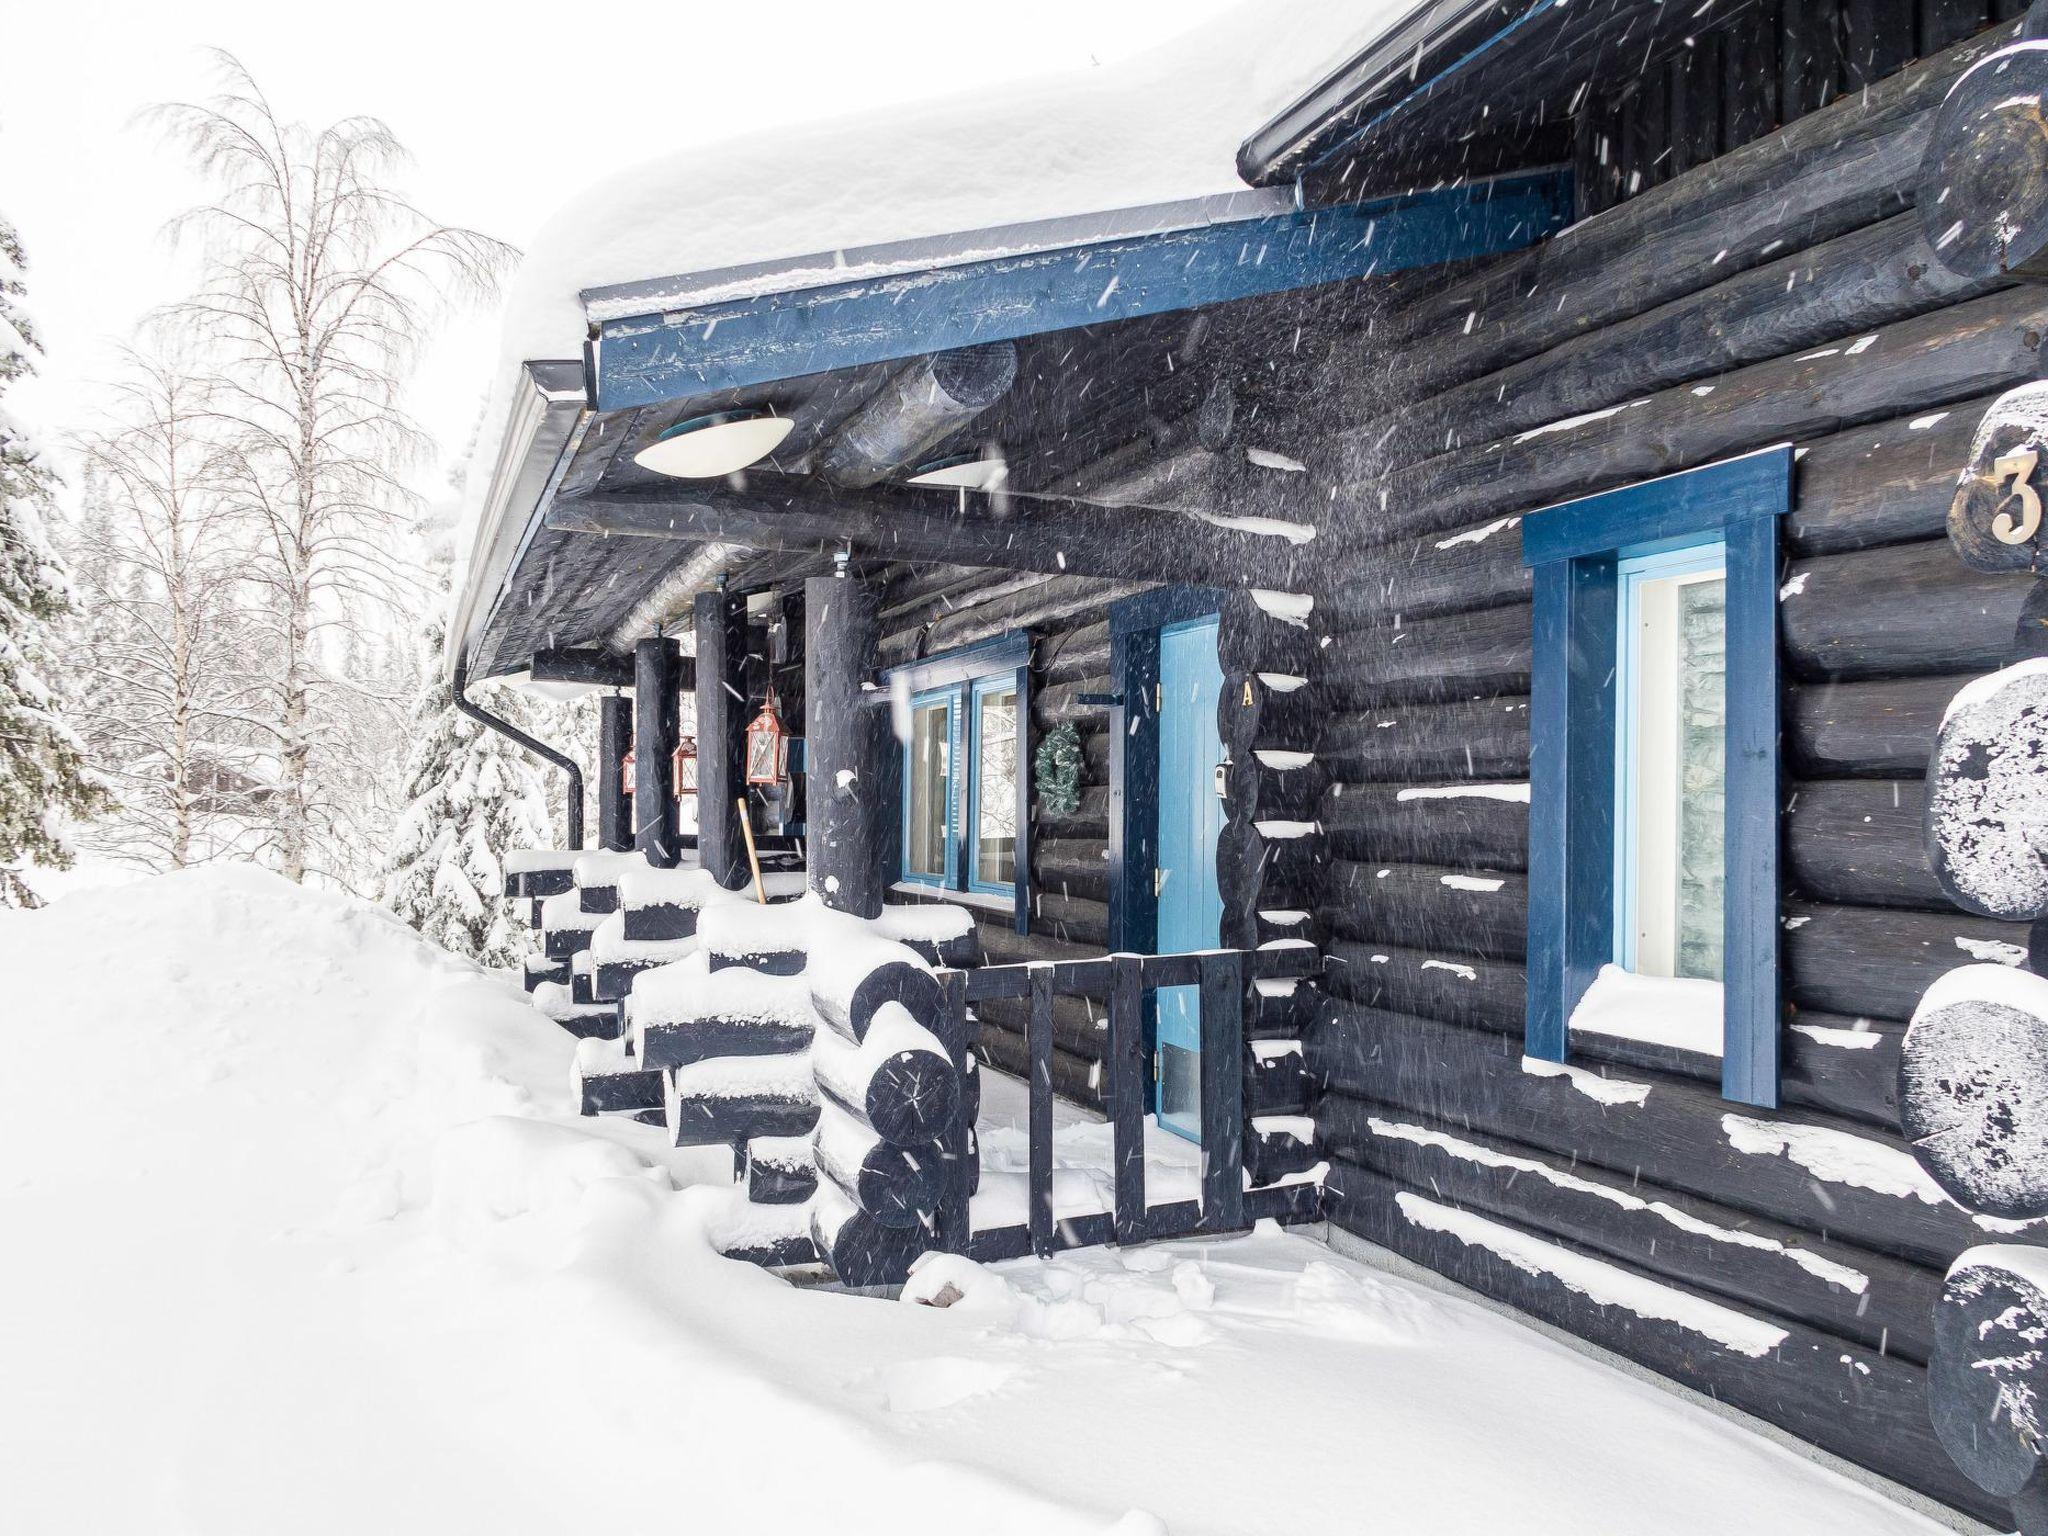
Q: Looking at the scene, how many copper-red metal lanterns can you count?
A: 3